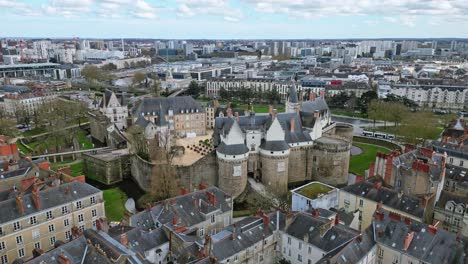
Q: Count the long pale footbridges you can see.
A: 1